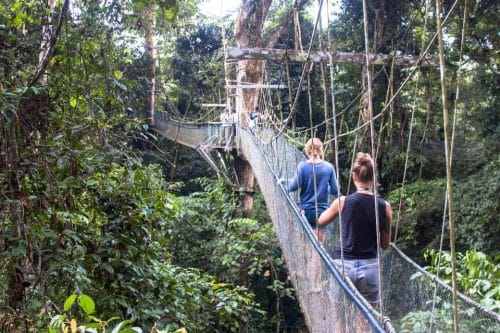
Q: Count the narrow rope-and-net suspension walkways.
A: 2